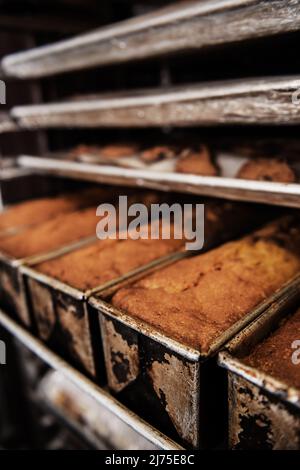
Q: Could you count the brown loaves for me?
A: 5